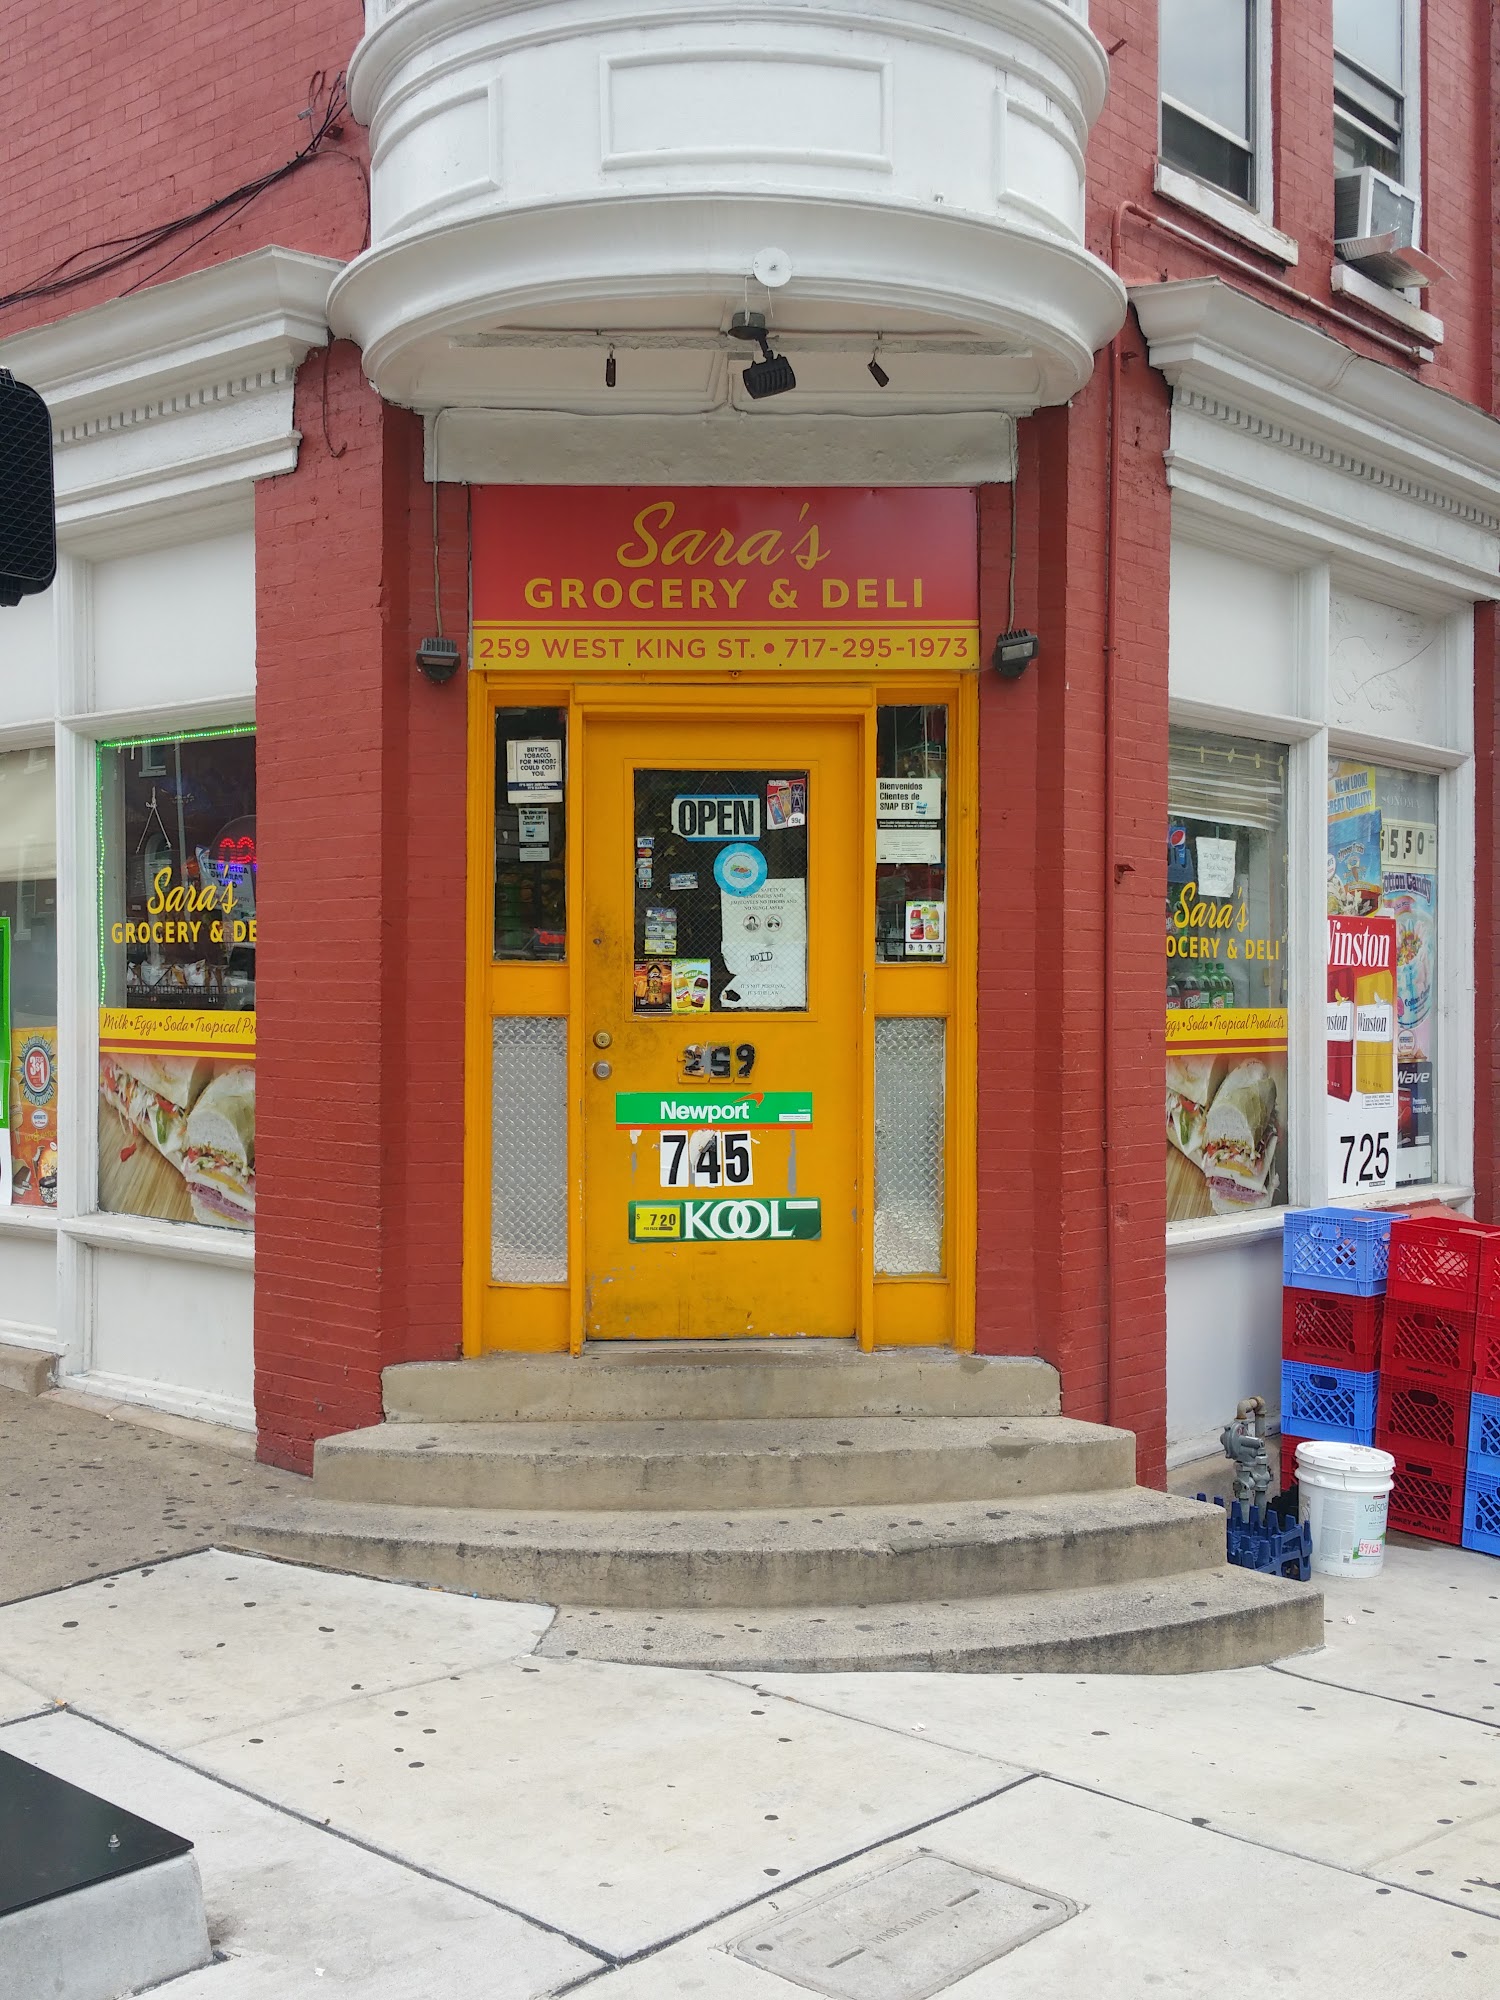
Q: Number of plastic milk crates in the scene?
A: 12